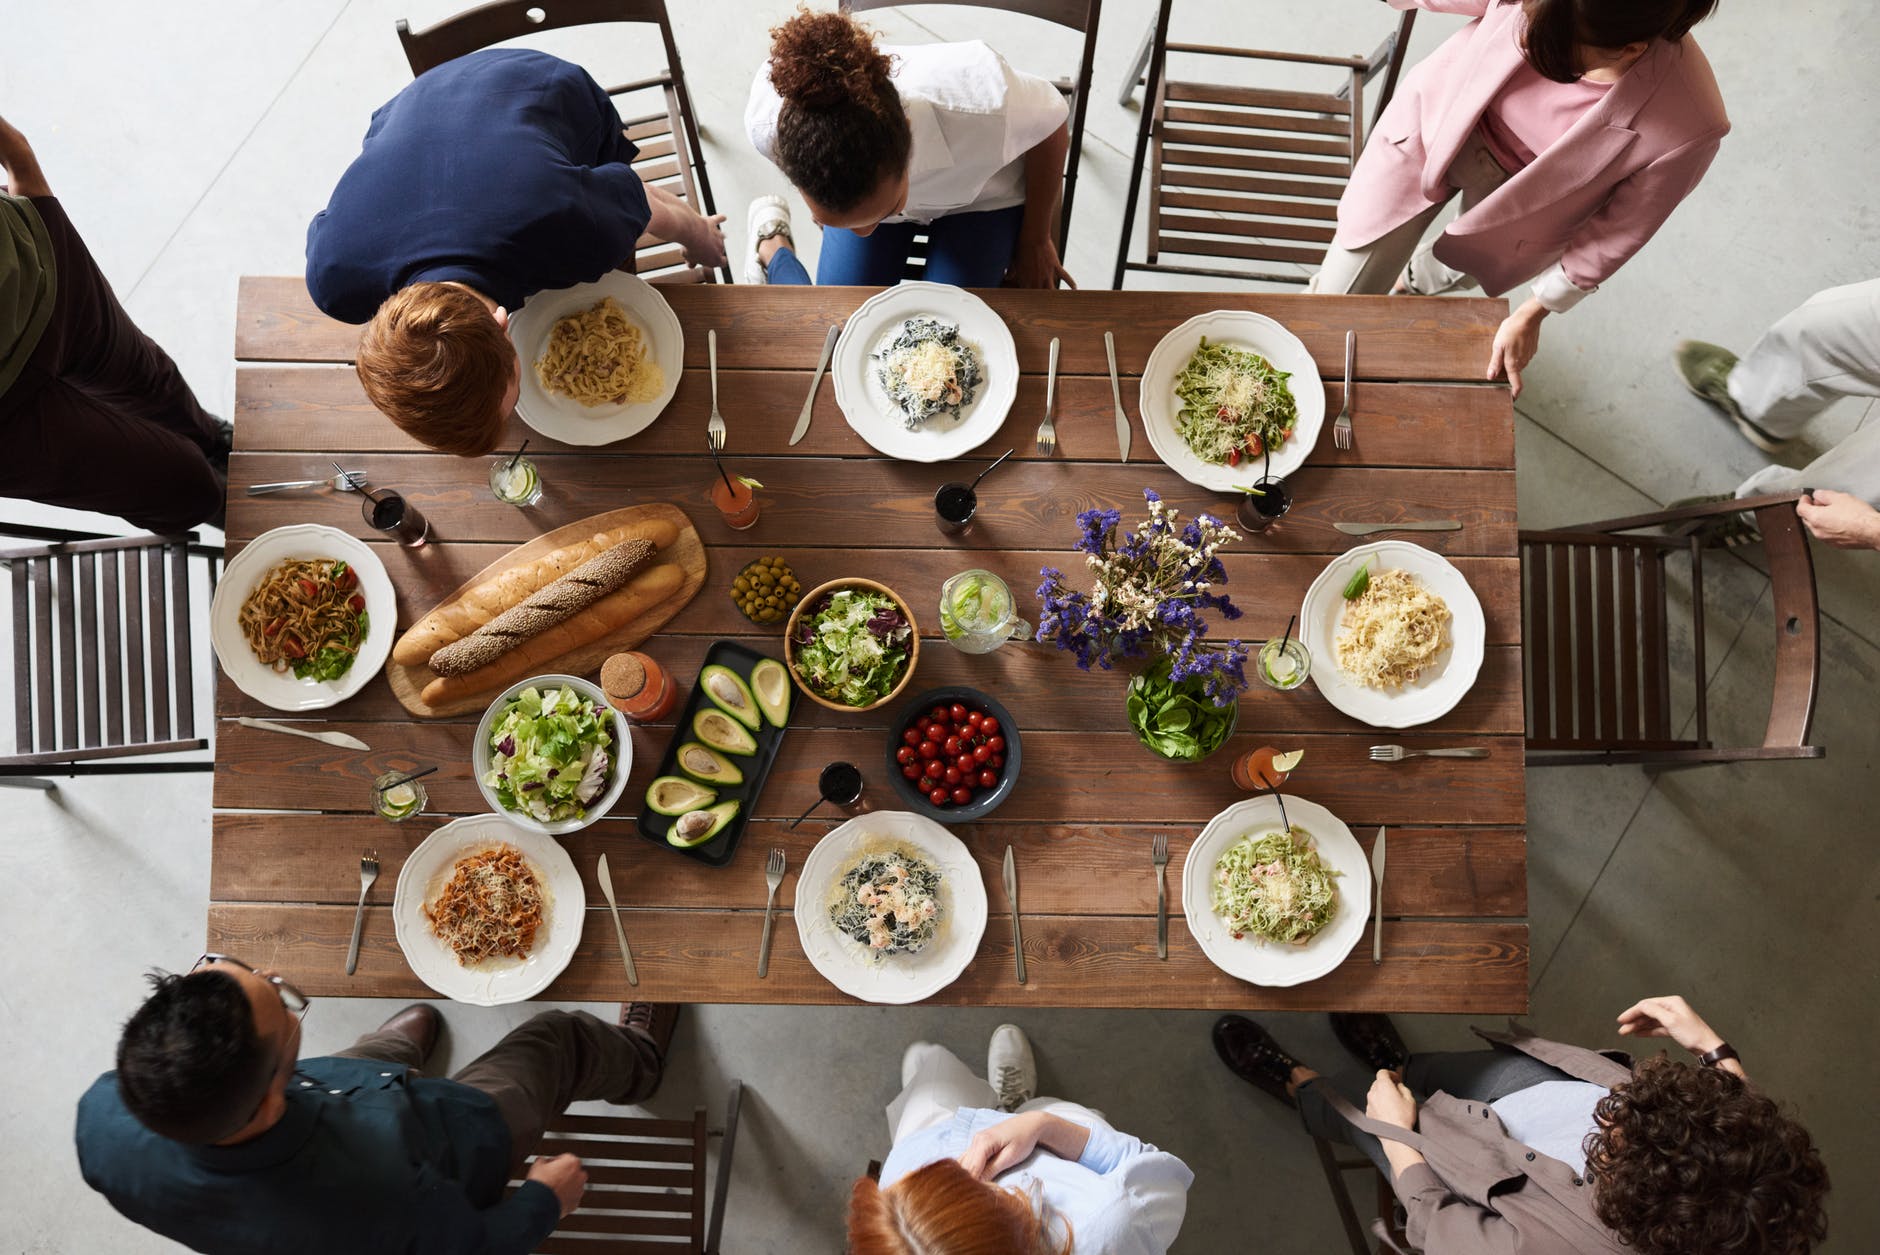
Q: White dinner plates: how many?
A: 8